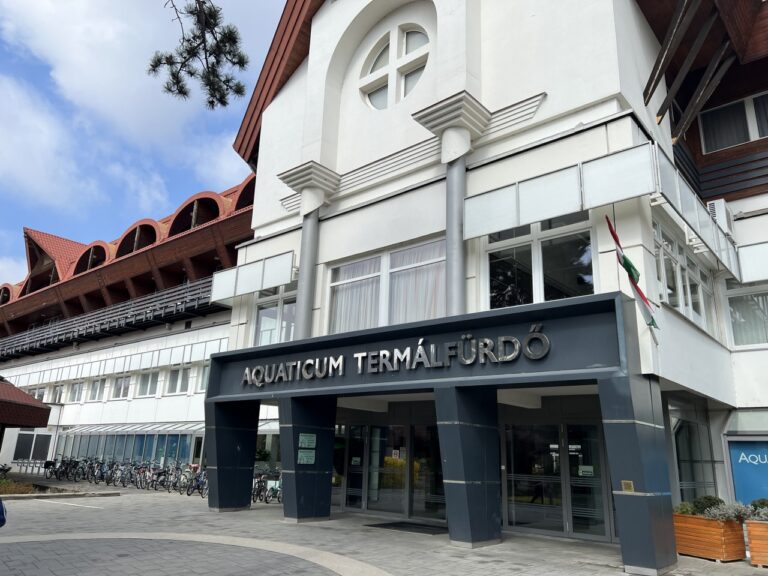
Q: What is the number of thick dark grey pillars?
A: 4